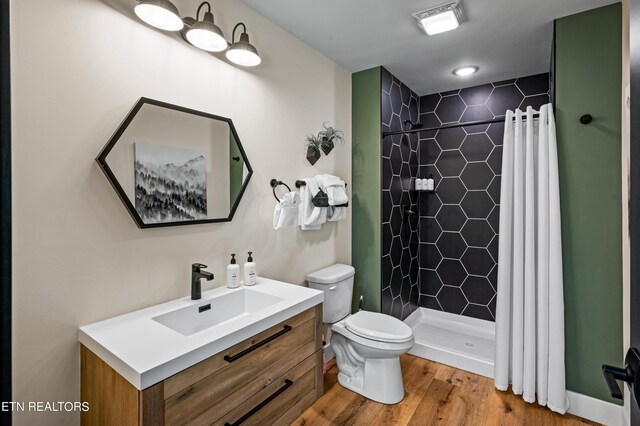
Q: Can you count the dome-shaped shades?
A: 3